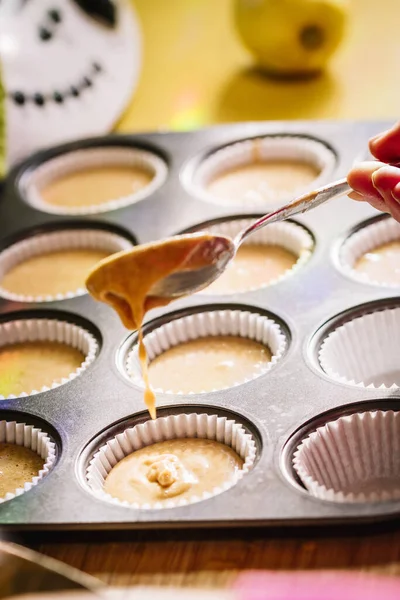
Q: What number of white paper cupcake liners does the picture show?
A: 11